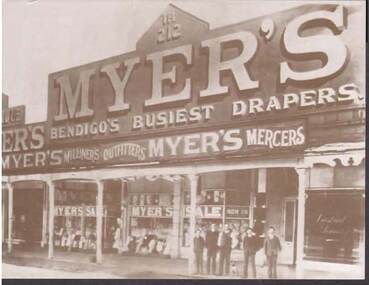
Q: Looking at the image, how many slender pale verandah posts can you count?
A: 5